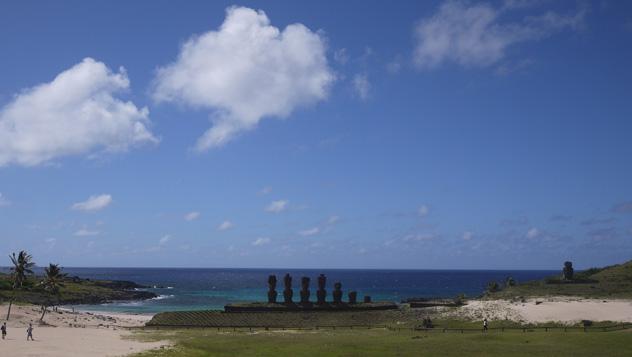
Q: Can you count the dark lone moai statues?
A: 1